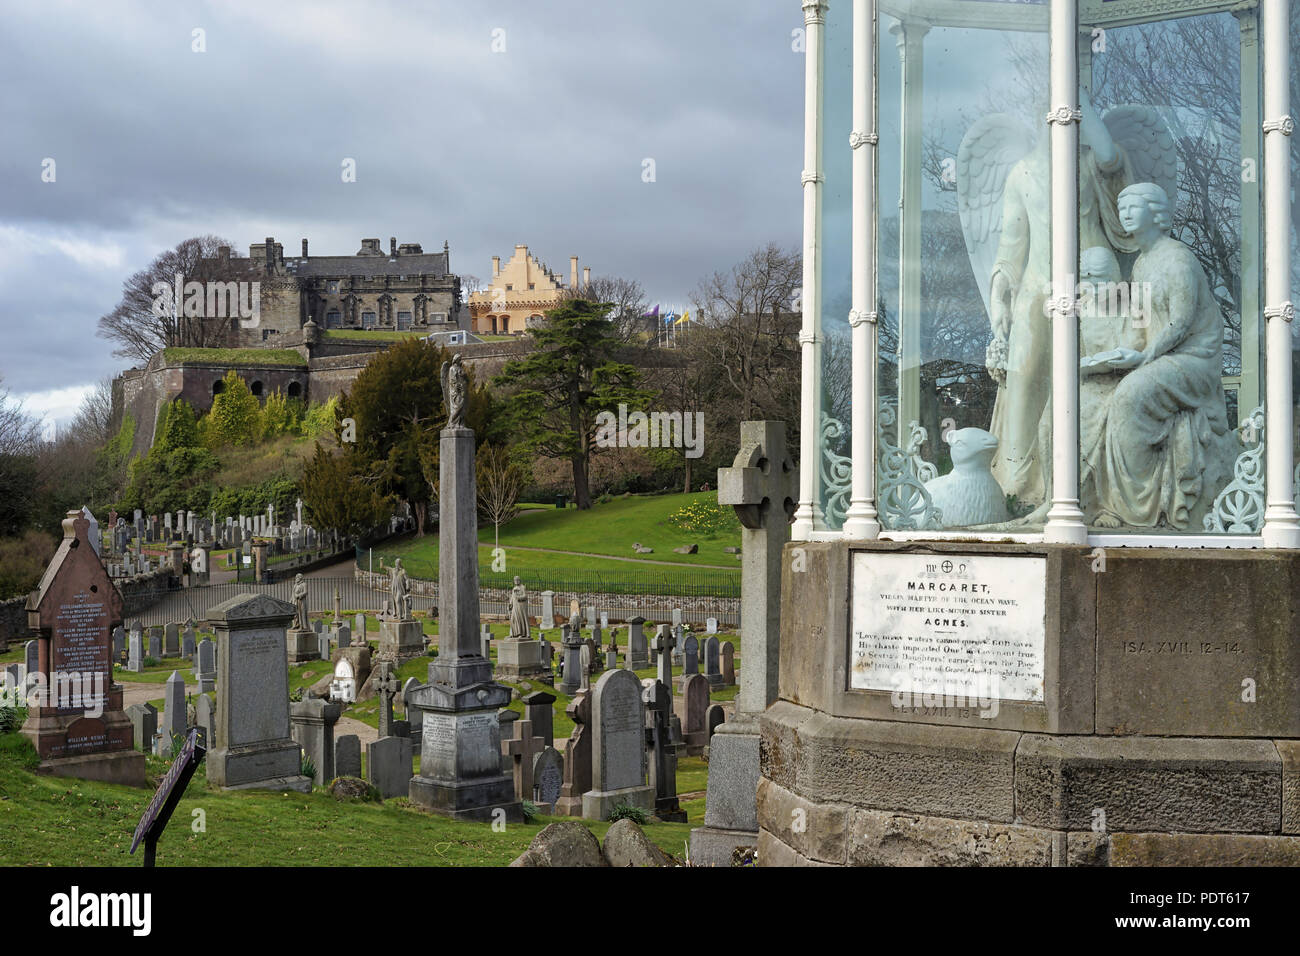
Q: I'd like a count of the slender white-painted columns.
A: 4